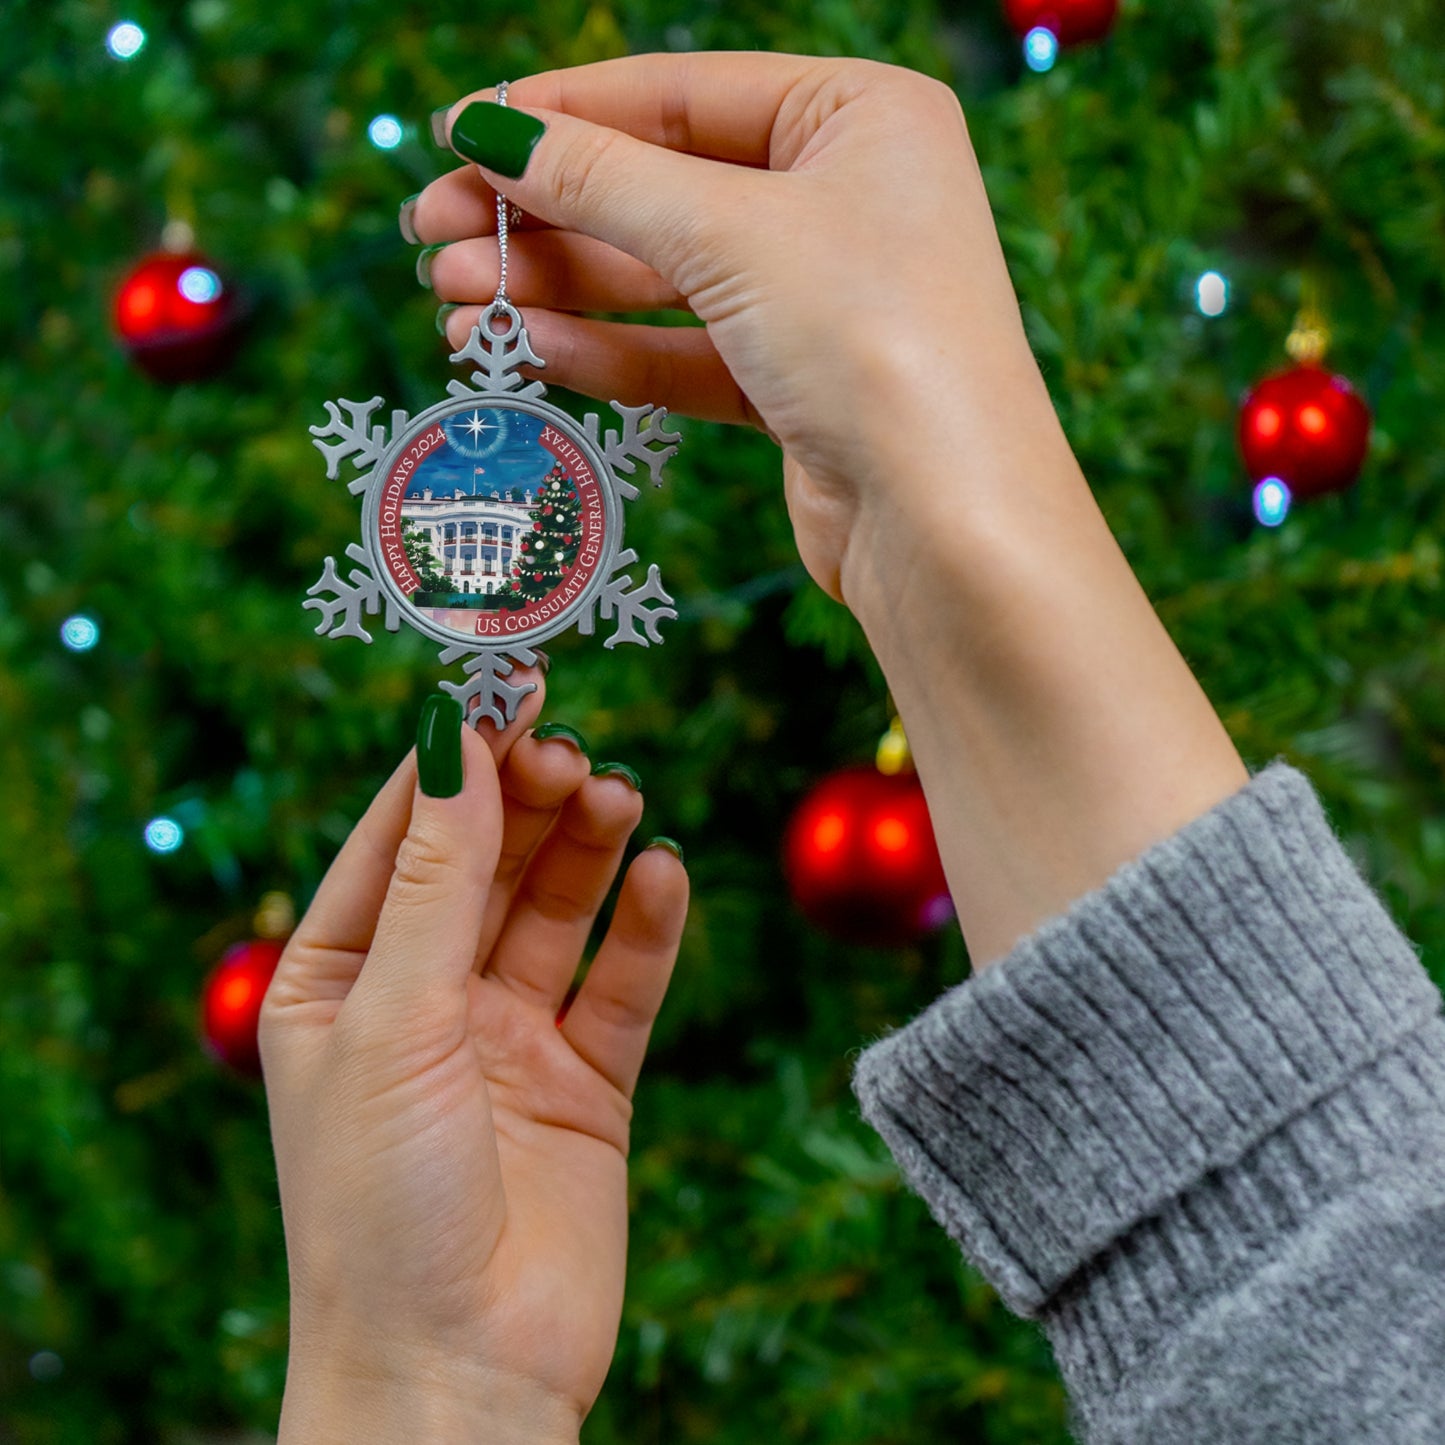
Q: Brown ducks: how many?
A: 0